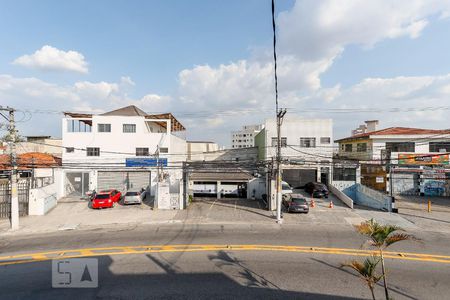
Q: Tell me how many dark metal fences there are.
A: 1